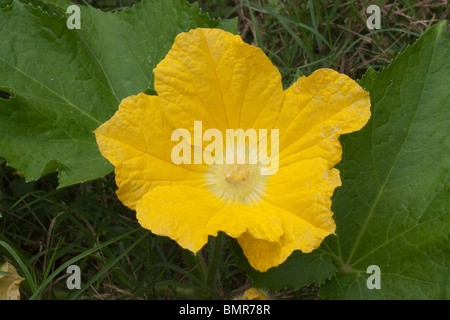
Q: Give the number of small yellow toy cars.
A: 0